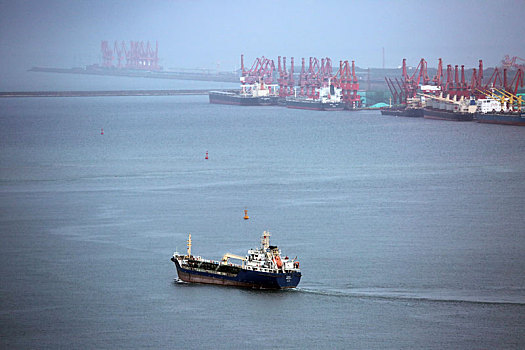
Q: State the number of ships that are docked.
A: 5